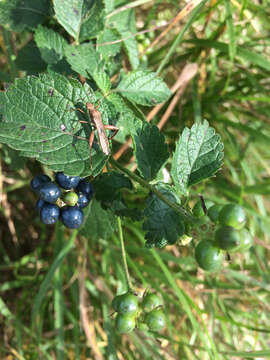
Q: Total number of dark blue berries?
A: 8